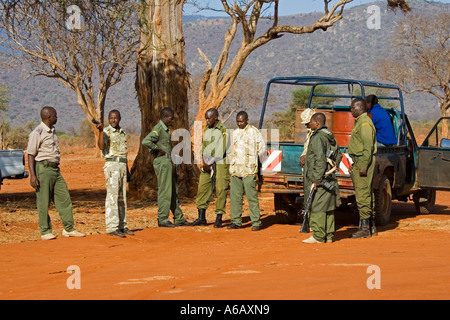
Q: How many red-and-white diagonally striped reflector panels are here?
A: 2